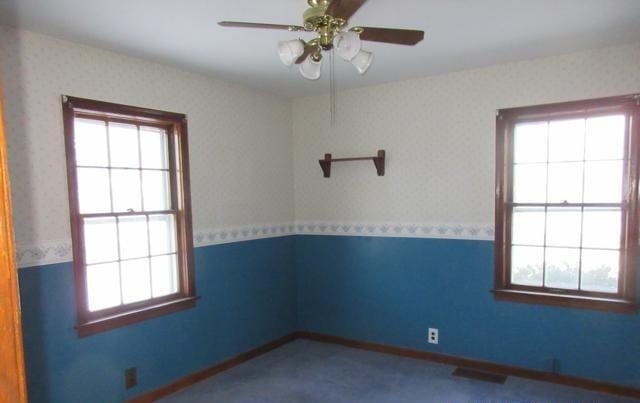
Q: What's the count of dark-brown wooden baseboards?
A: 2